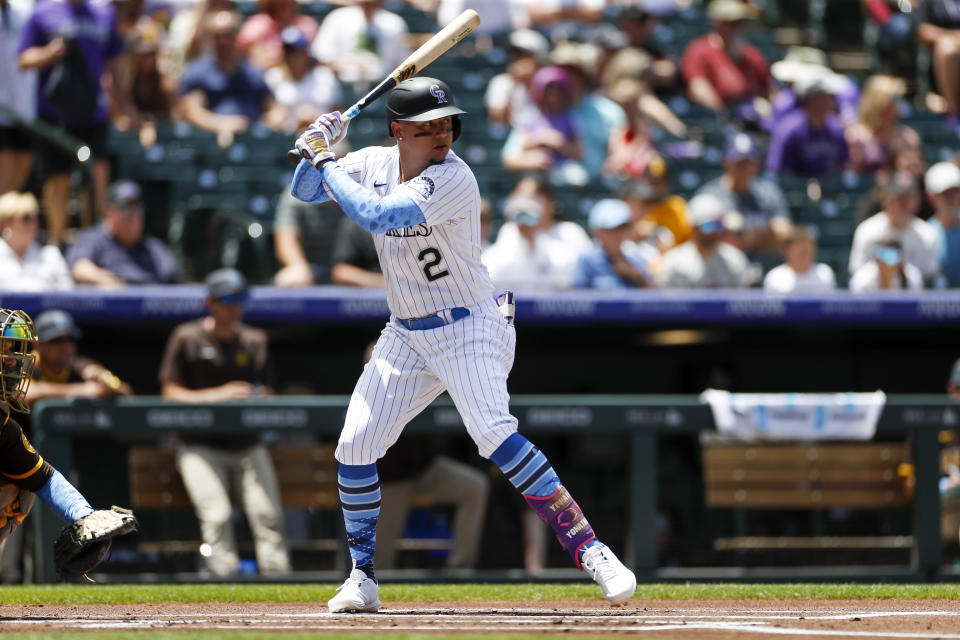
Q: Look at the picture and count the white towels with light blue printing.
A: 1